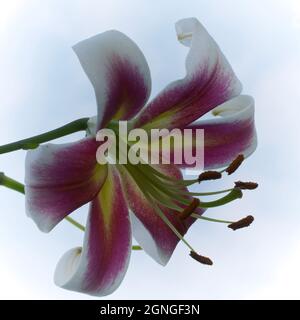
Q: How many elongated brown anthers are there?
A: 6